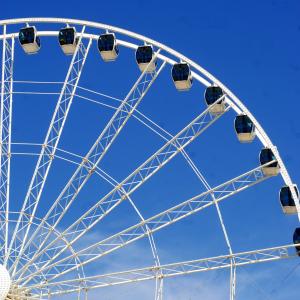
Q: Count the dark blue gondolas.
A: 10